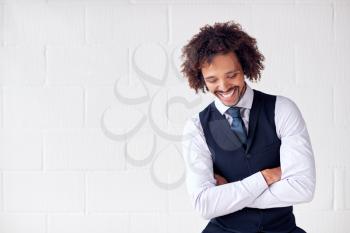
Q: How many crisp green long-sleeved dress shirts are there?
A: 0